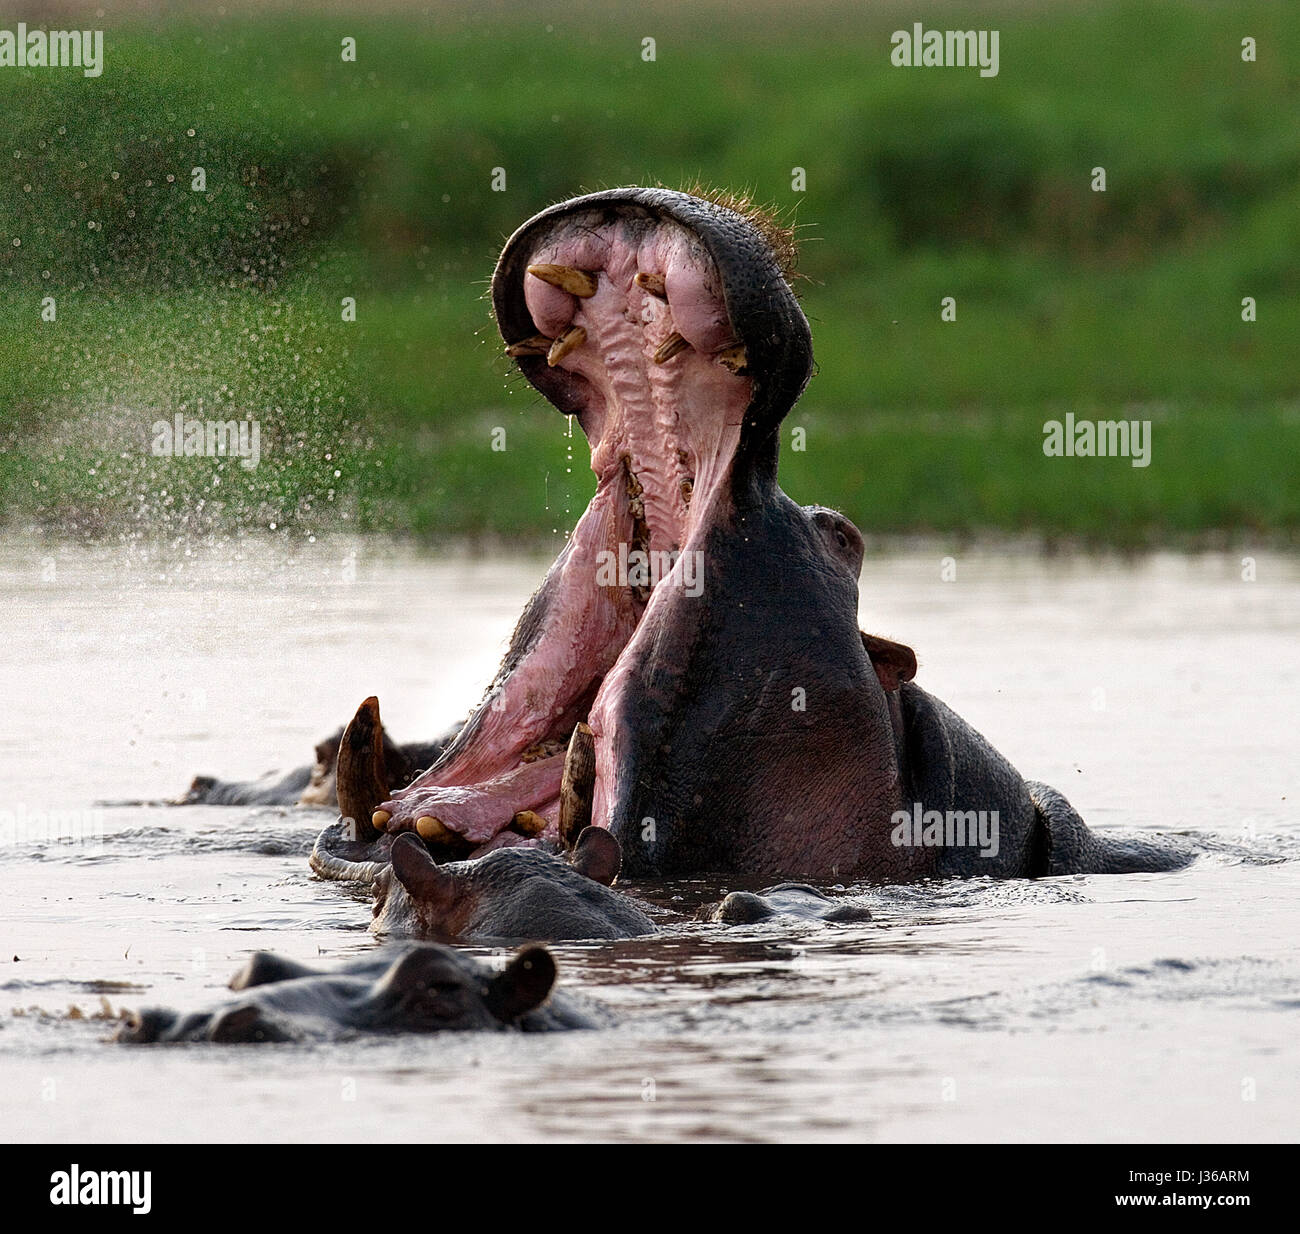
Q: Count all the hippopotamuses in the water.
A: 5